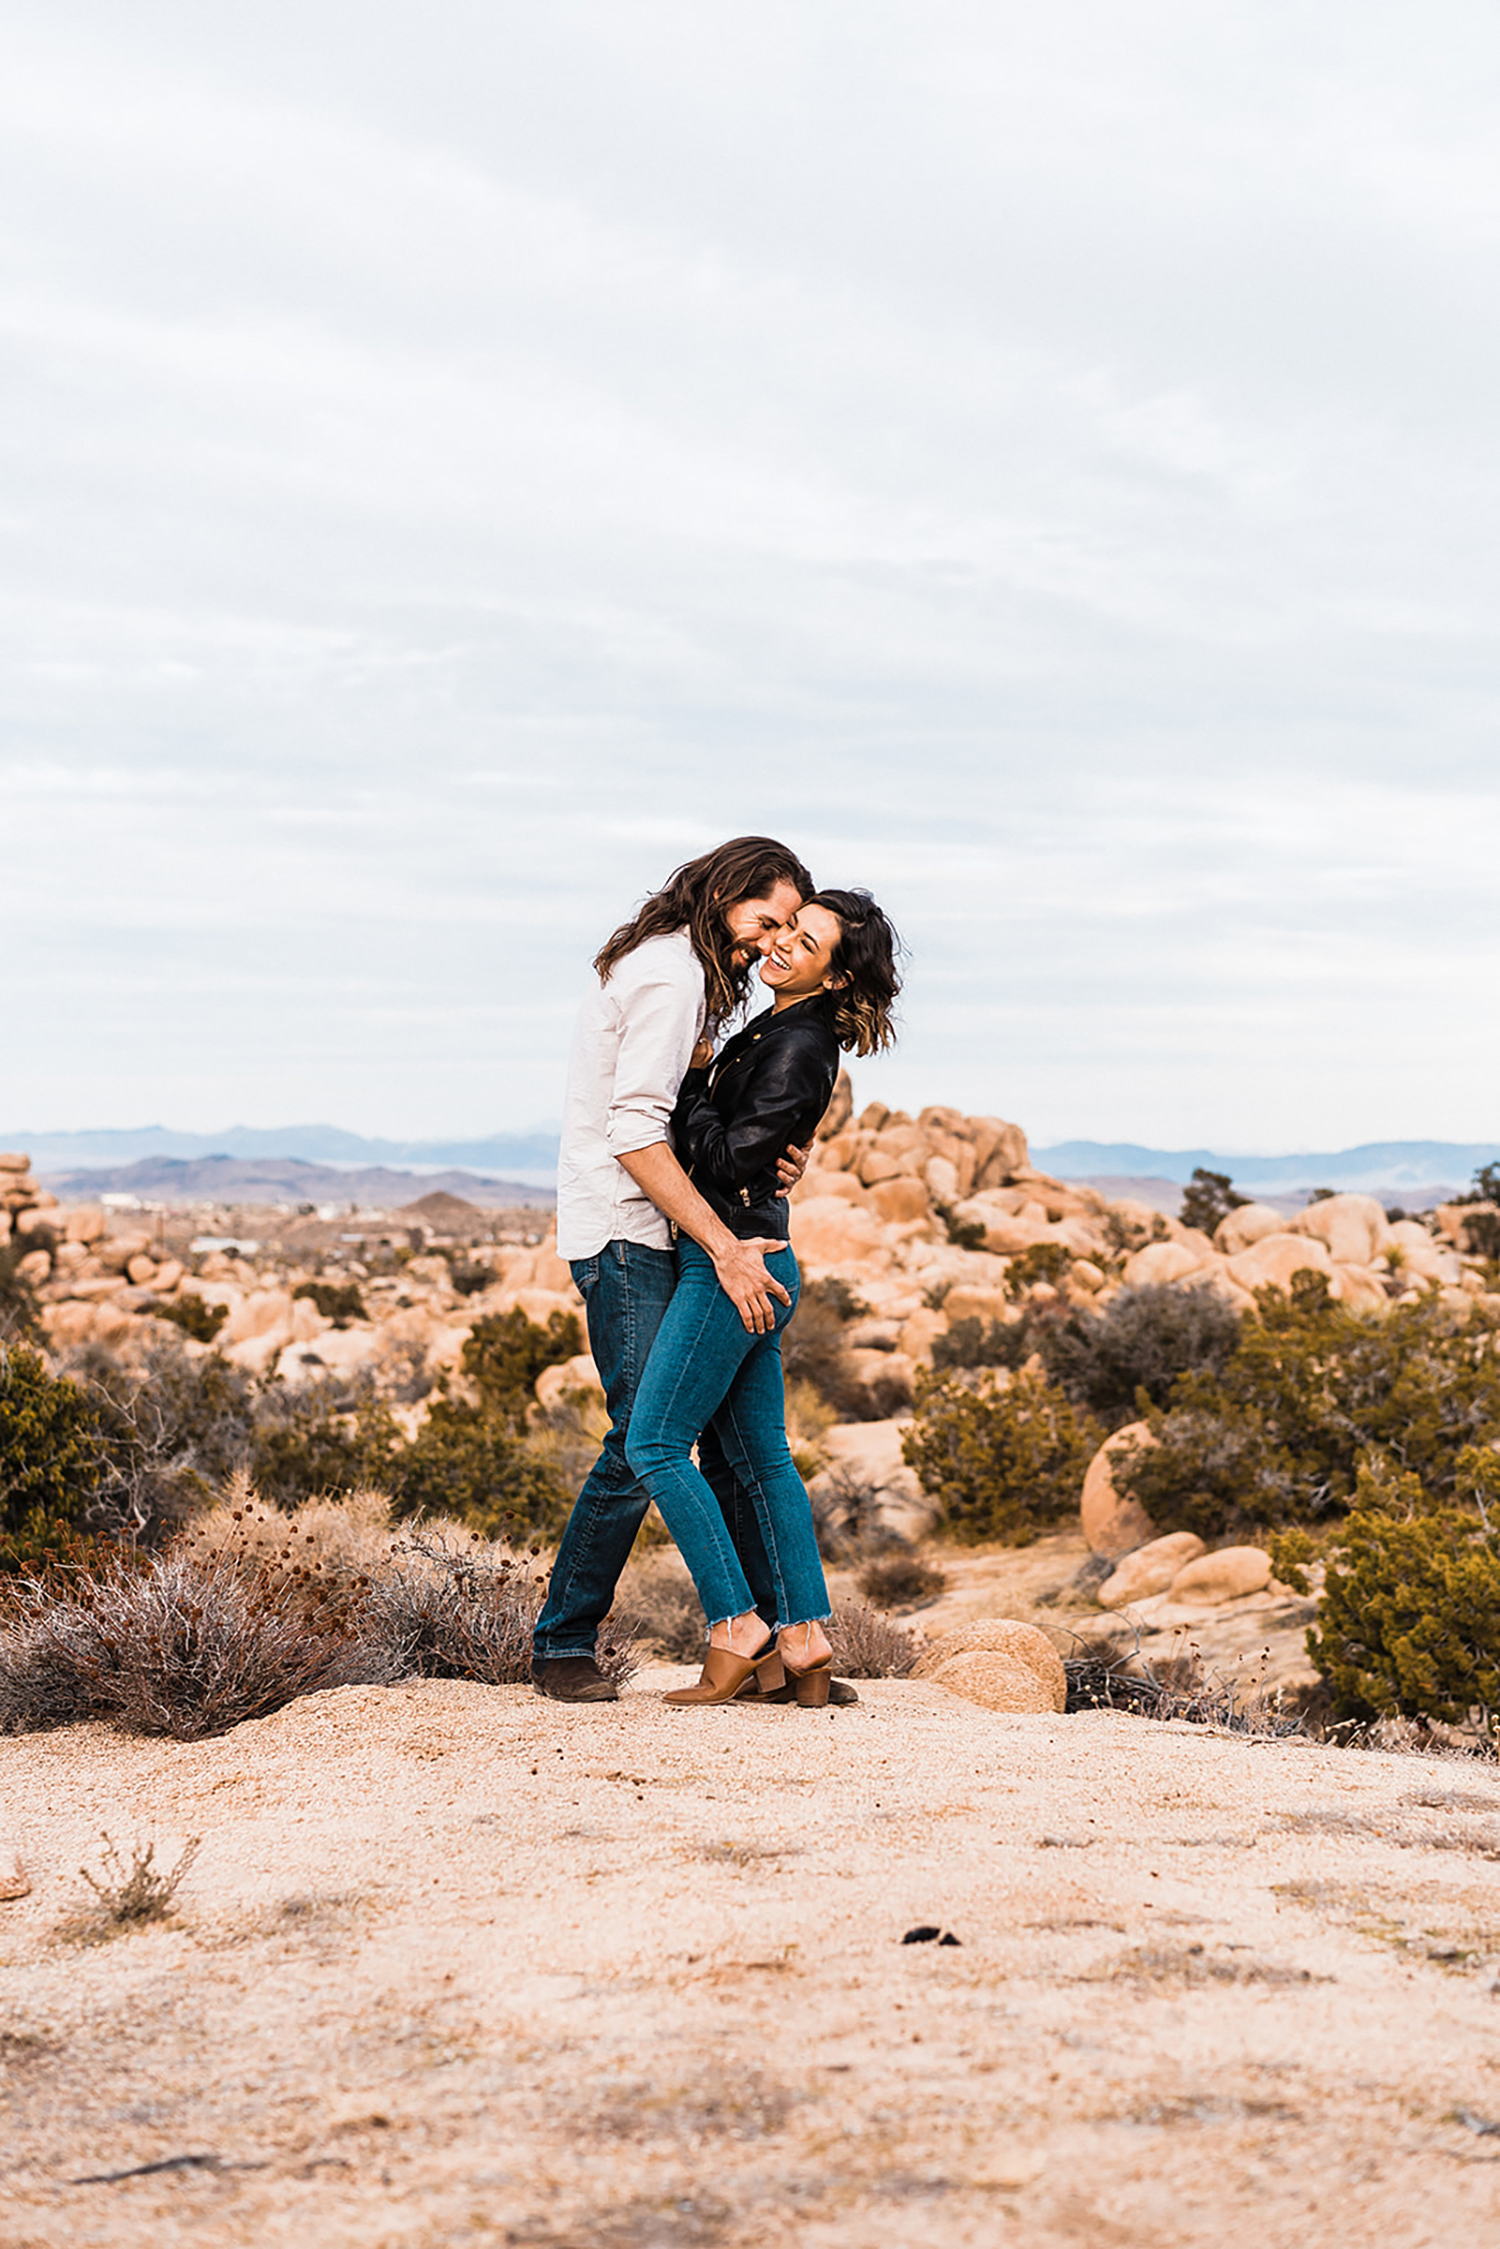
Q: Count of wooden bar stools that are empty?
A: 0